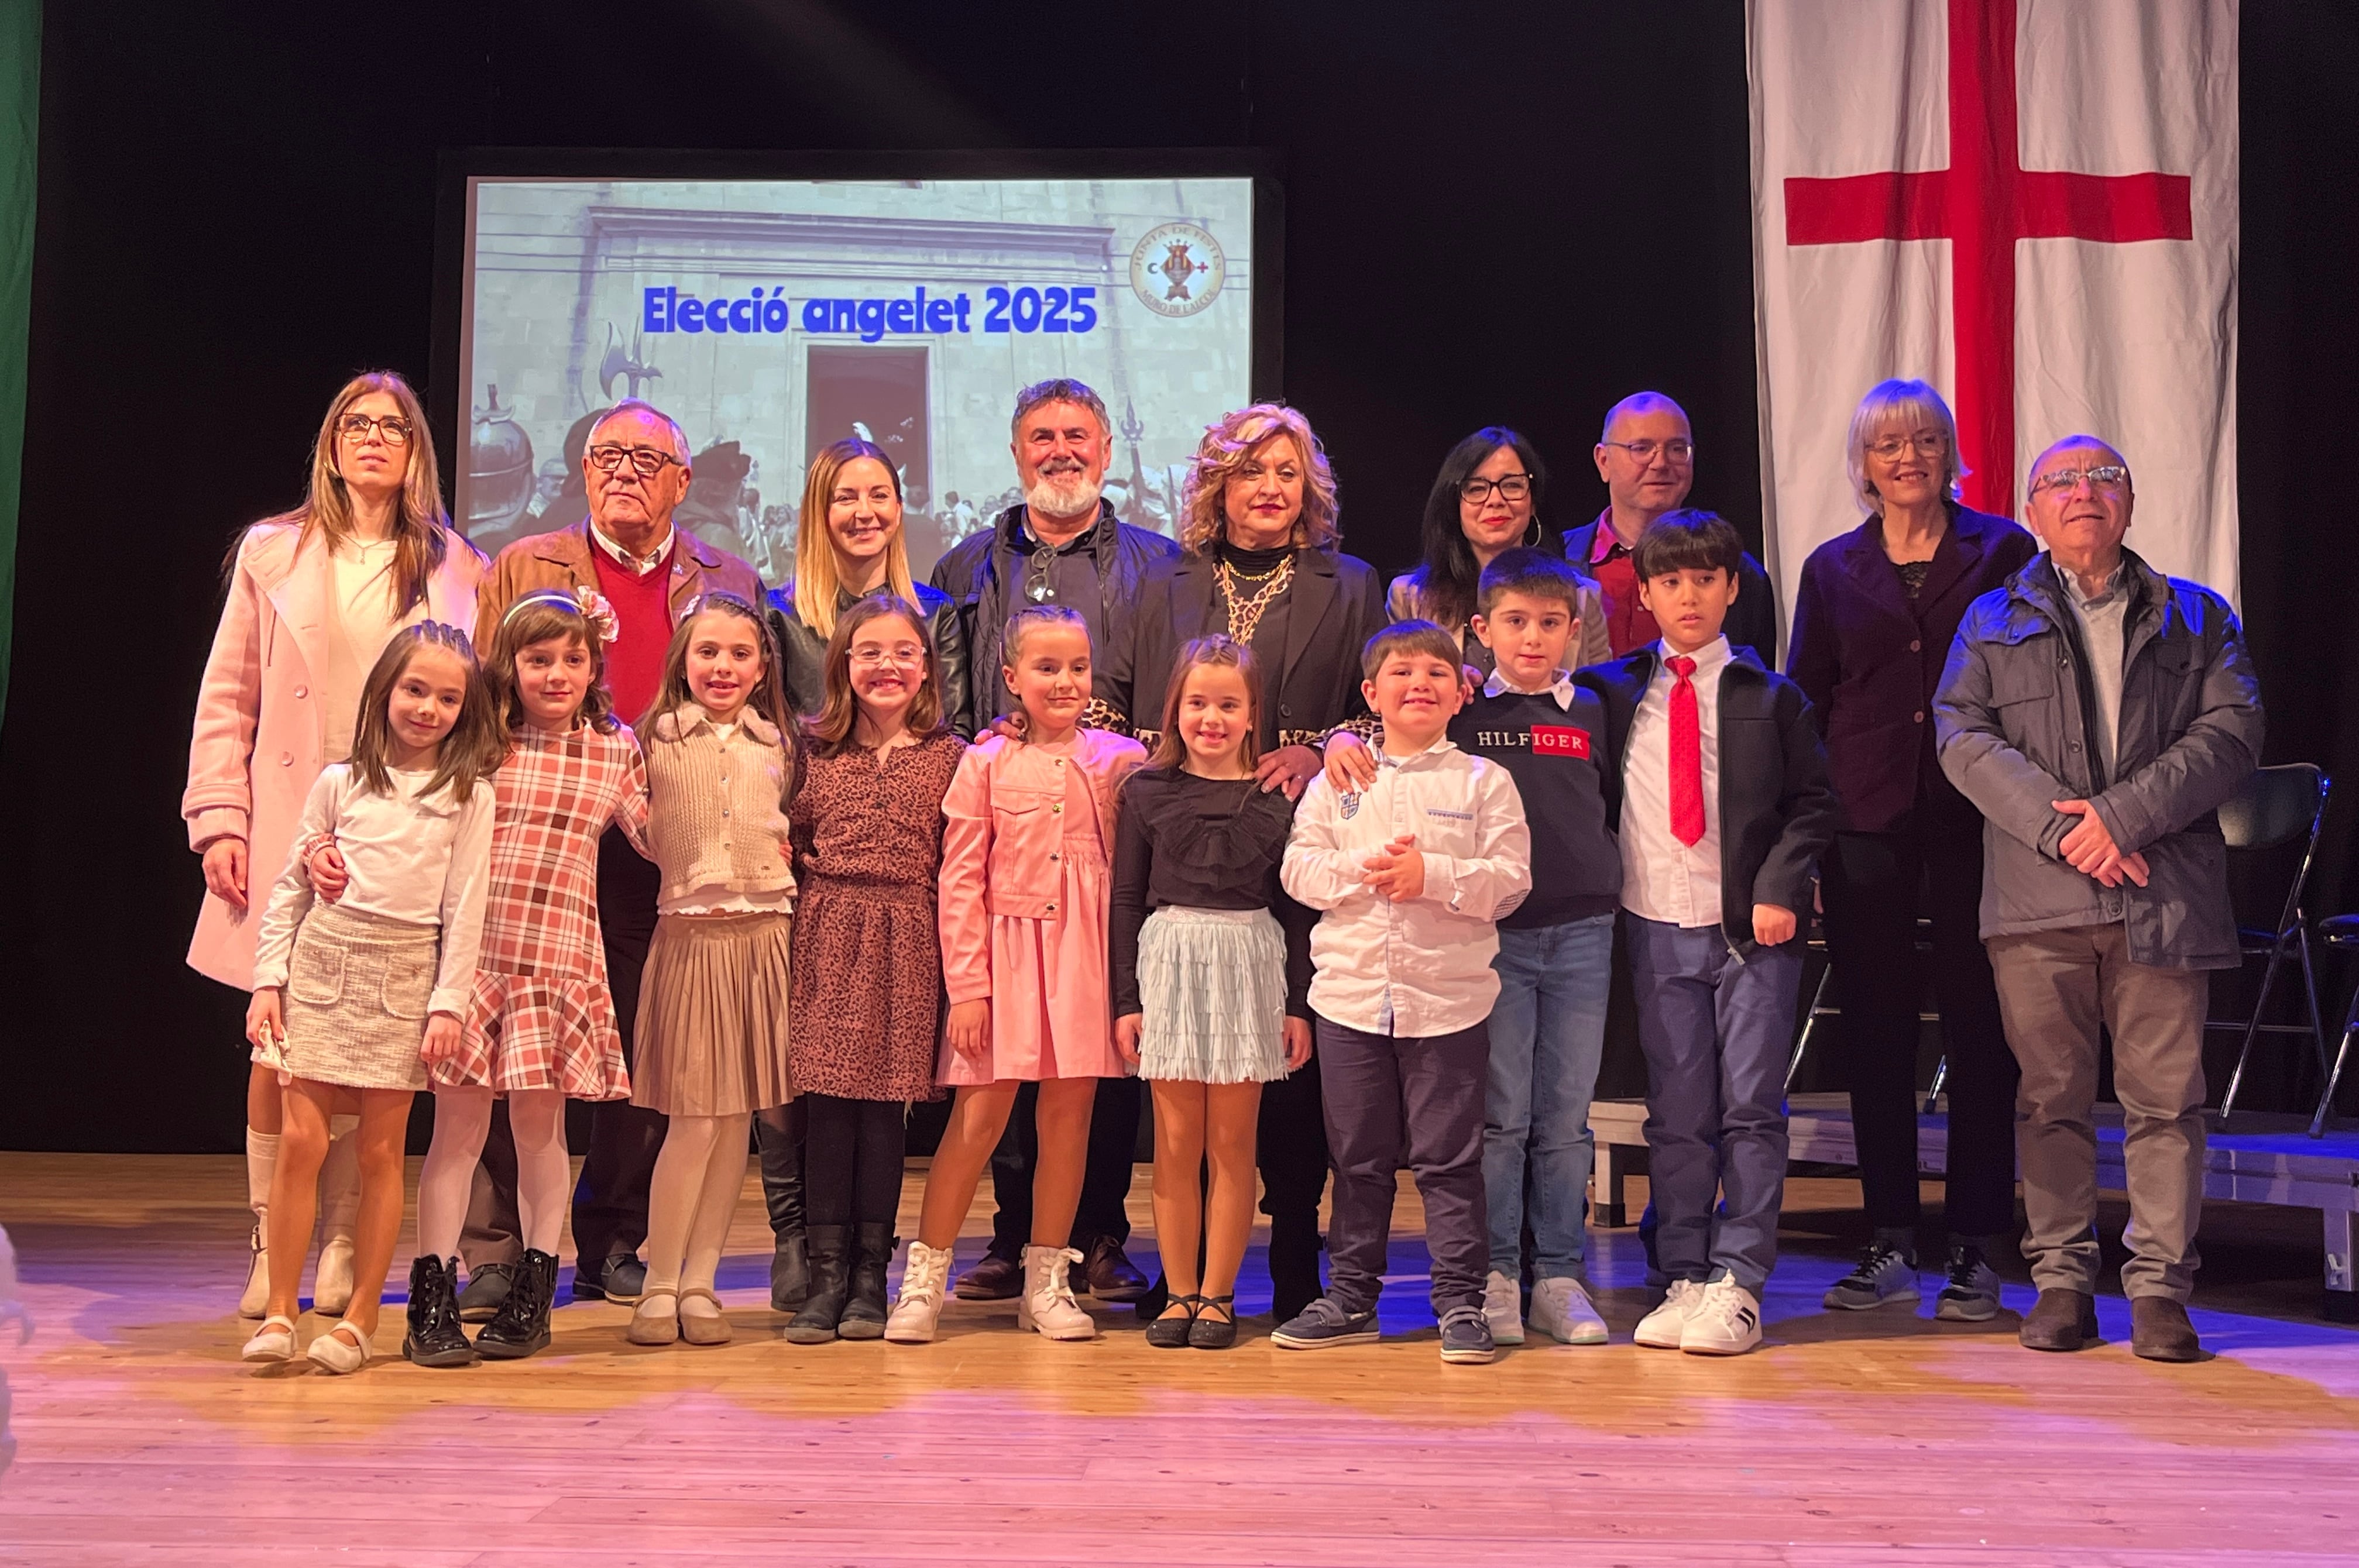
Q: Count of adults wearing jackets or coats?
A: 9